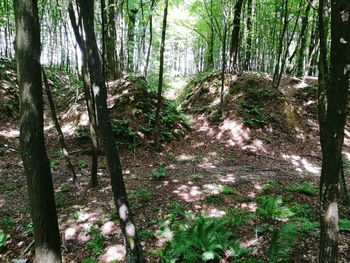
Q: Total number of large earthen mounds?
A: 2